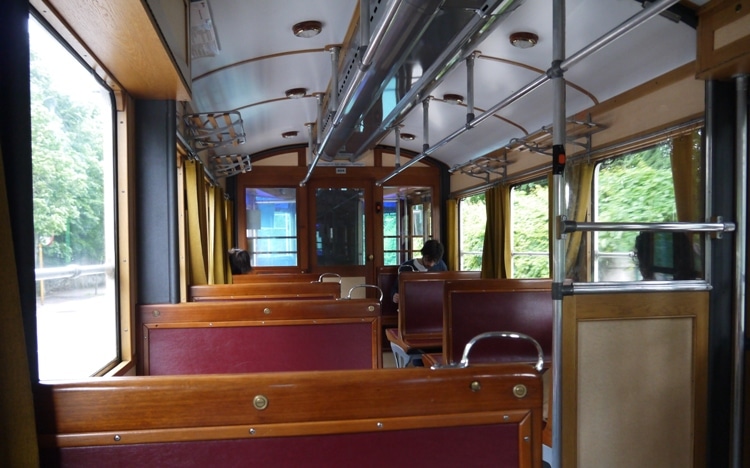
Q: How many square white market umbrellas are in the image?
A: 0